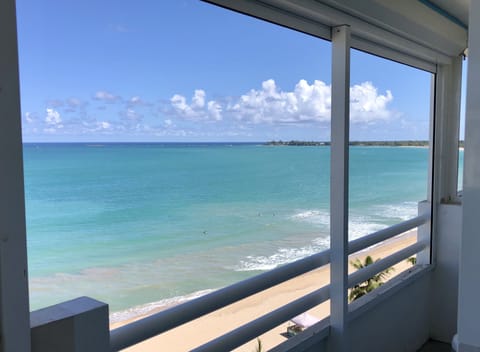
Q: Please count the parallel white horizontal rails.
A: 2